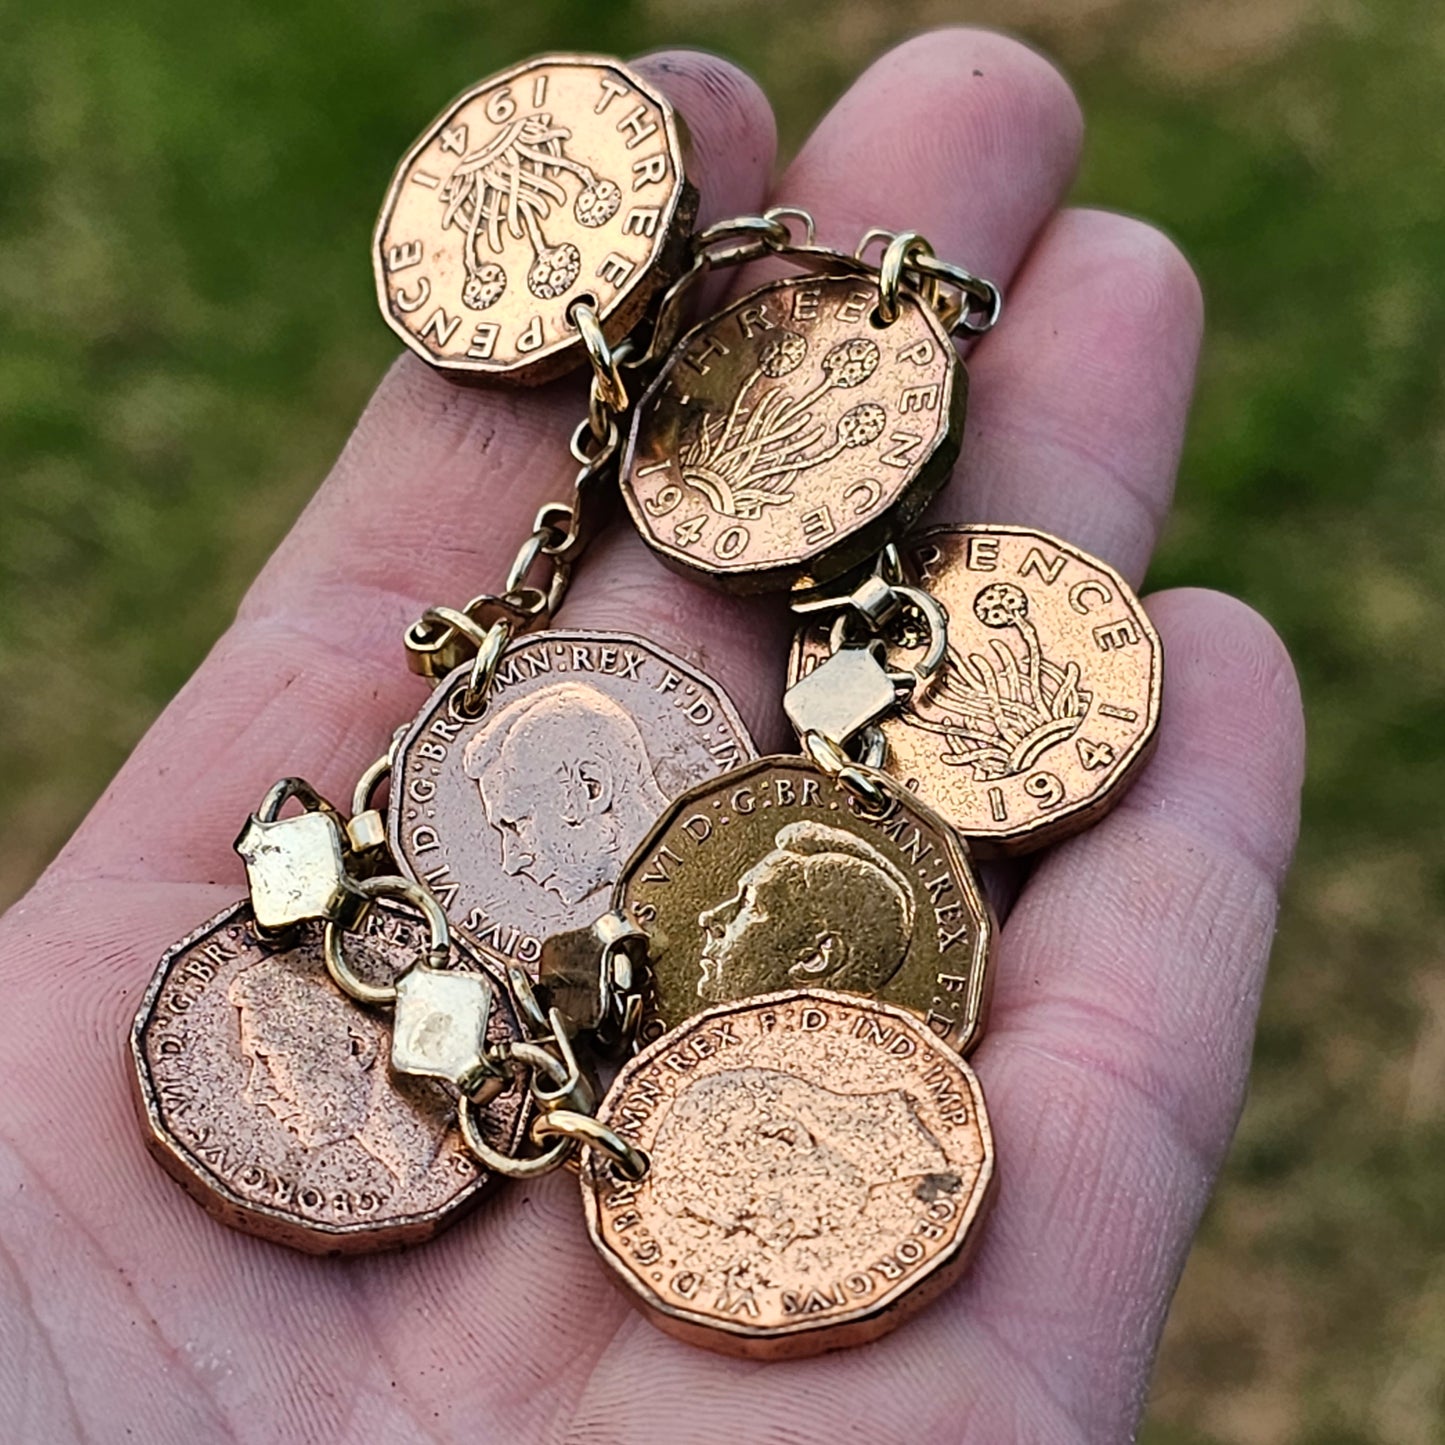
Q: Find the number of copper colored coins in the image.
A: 6